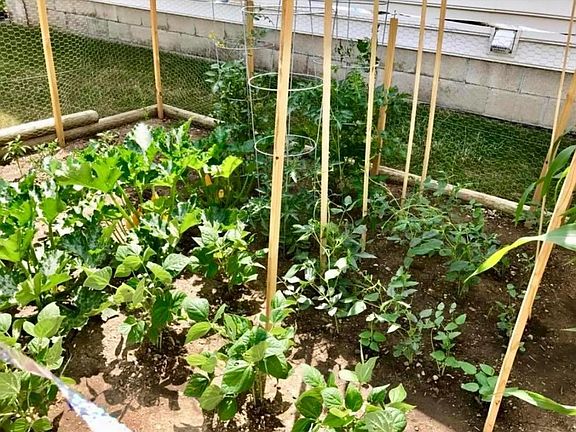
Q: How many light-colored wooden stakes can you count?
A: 12